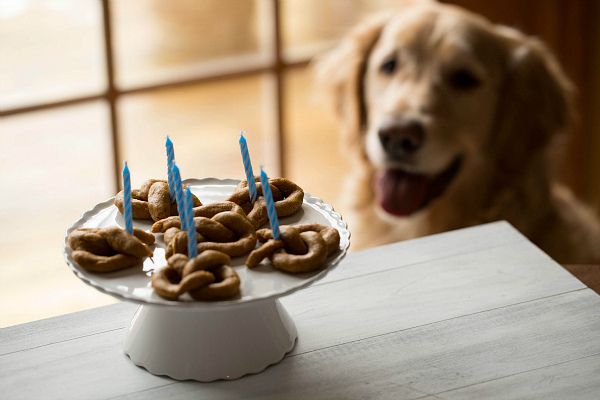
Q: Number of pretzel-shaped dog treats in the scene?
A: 6